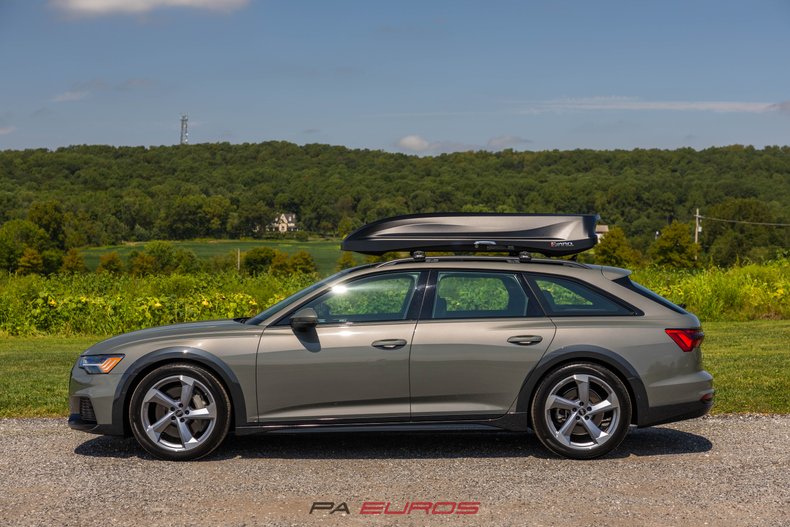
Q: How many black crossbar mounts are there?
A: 2